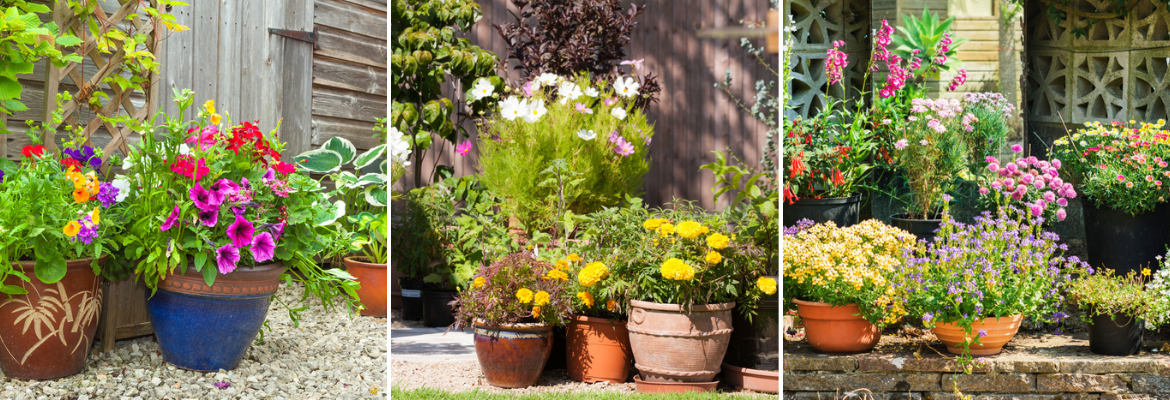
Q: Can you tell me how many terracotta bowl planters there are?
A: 2